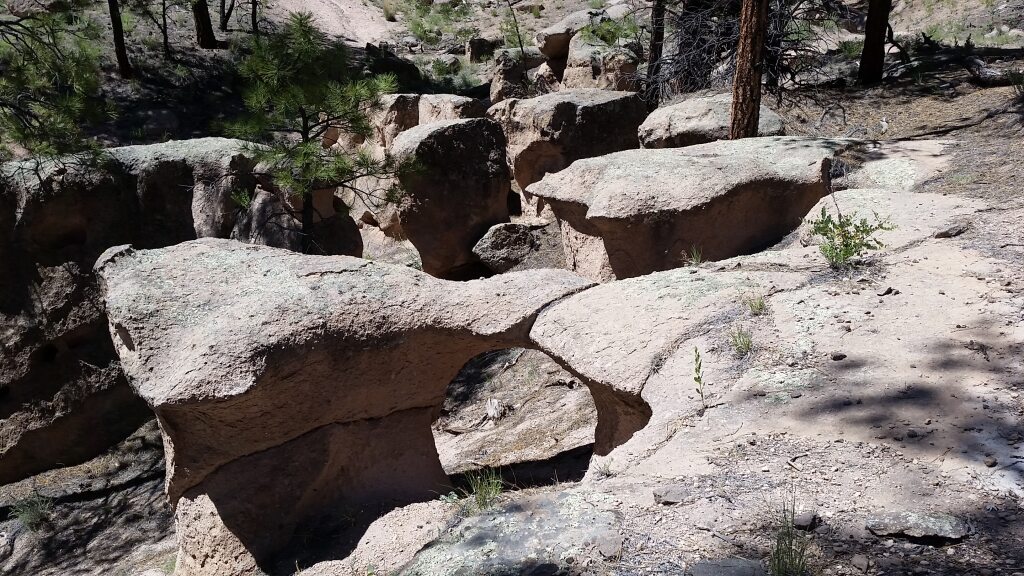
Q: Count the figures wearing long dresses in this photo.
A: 0